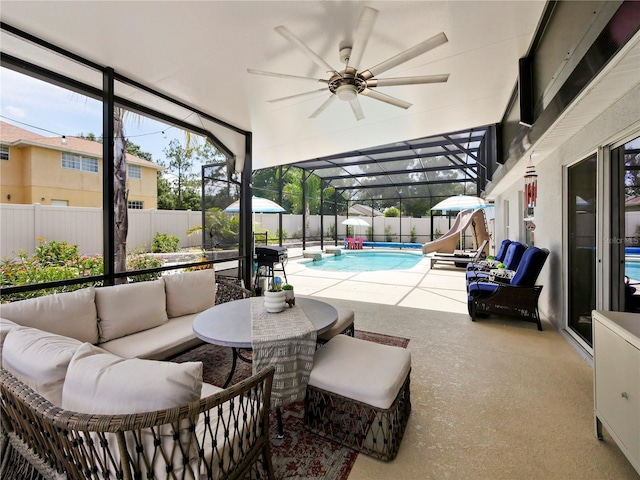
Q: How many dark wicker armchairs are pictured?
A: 3